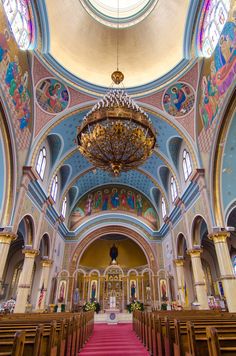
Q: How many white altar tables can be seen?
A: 1